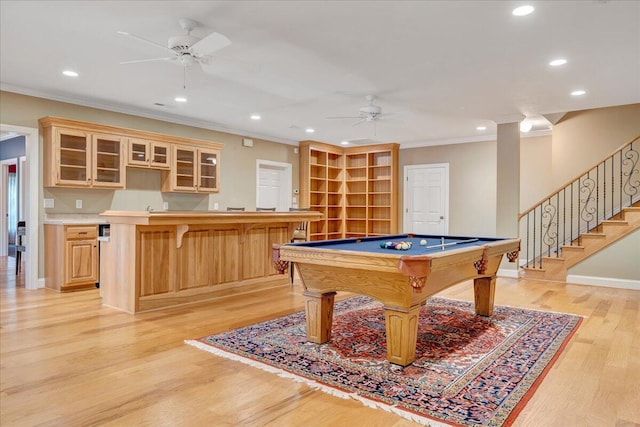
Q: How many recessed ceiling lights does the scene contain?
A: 9